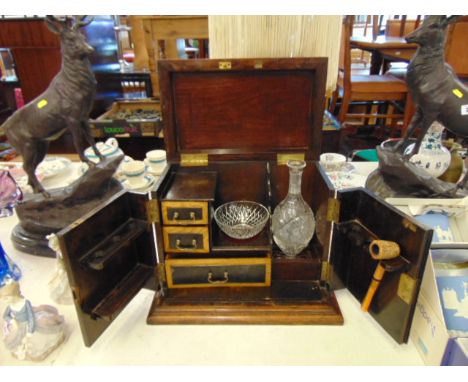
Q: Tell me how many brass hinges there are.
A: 6